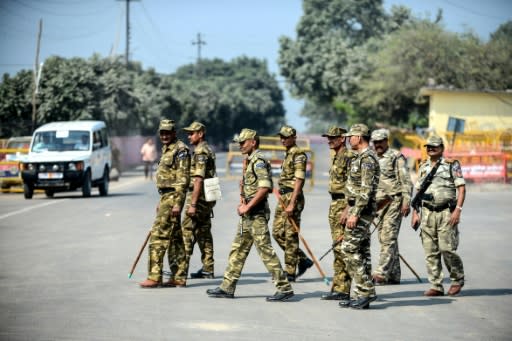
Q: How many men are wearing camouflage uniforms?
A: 8